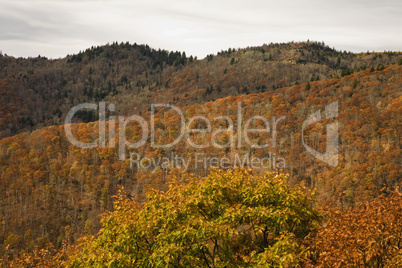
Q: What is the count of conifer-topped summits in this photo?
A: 2